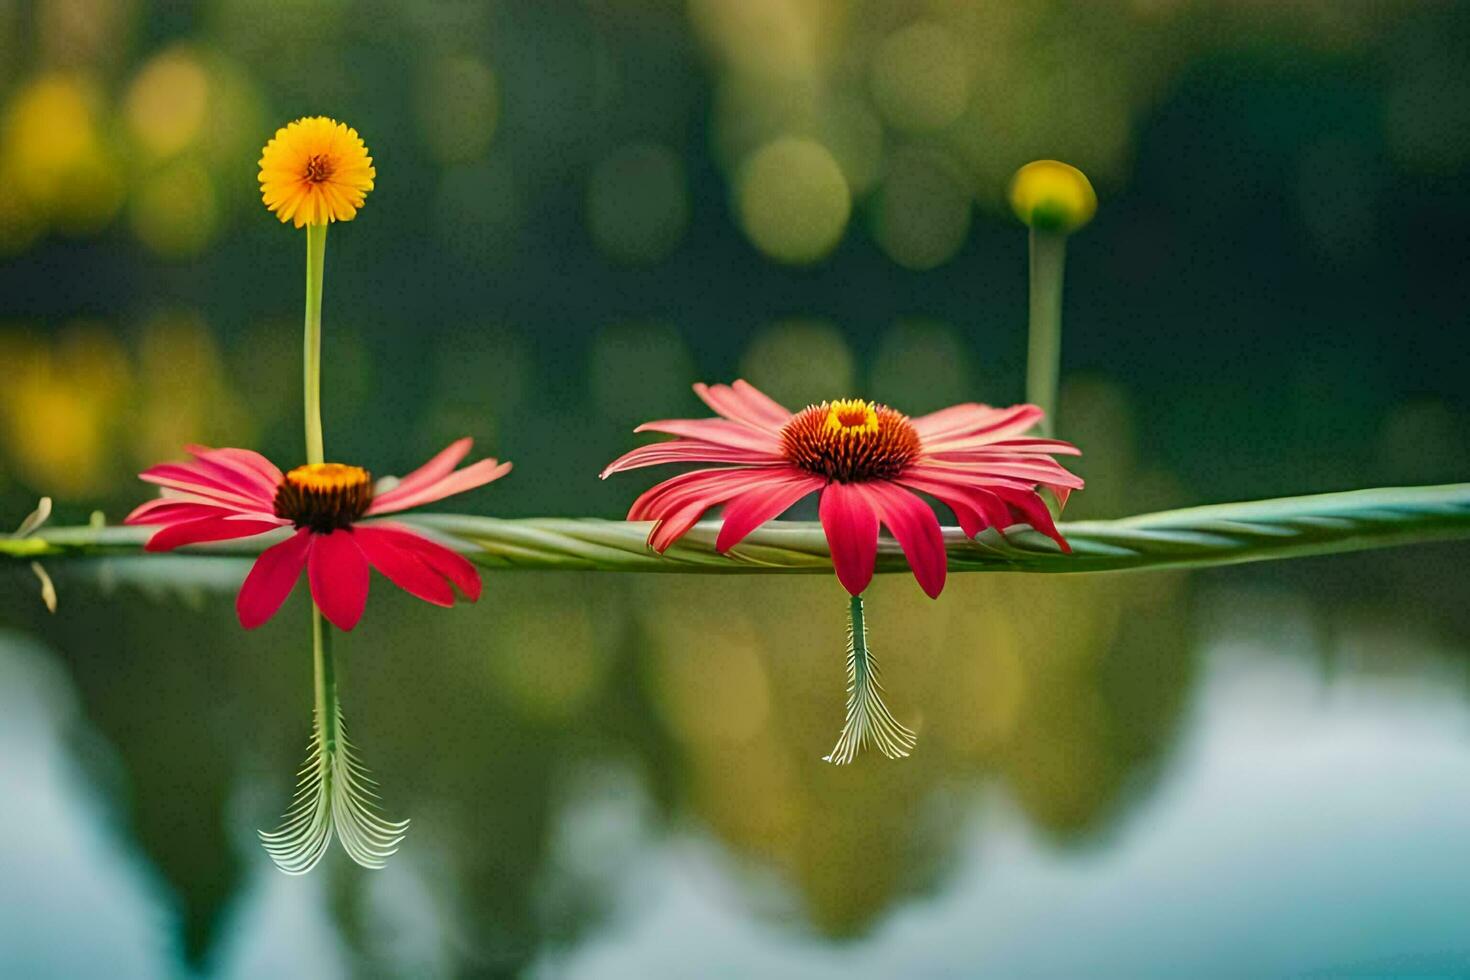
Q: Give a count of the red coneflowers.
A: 2